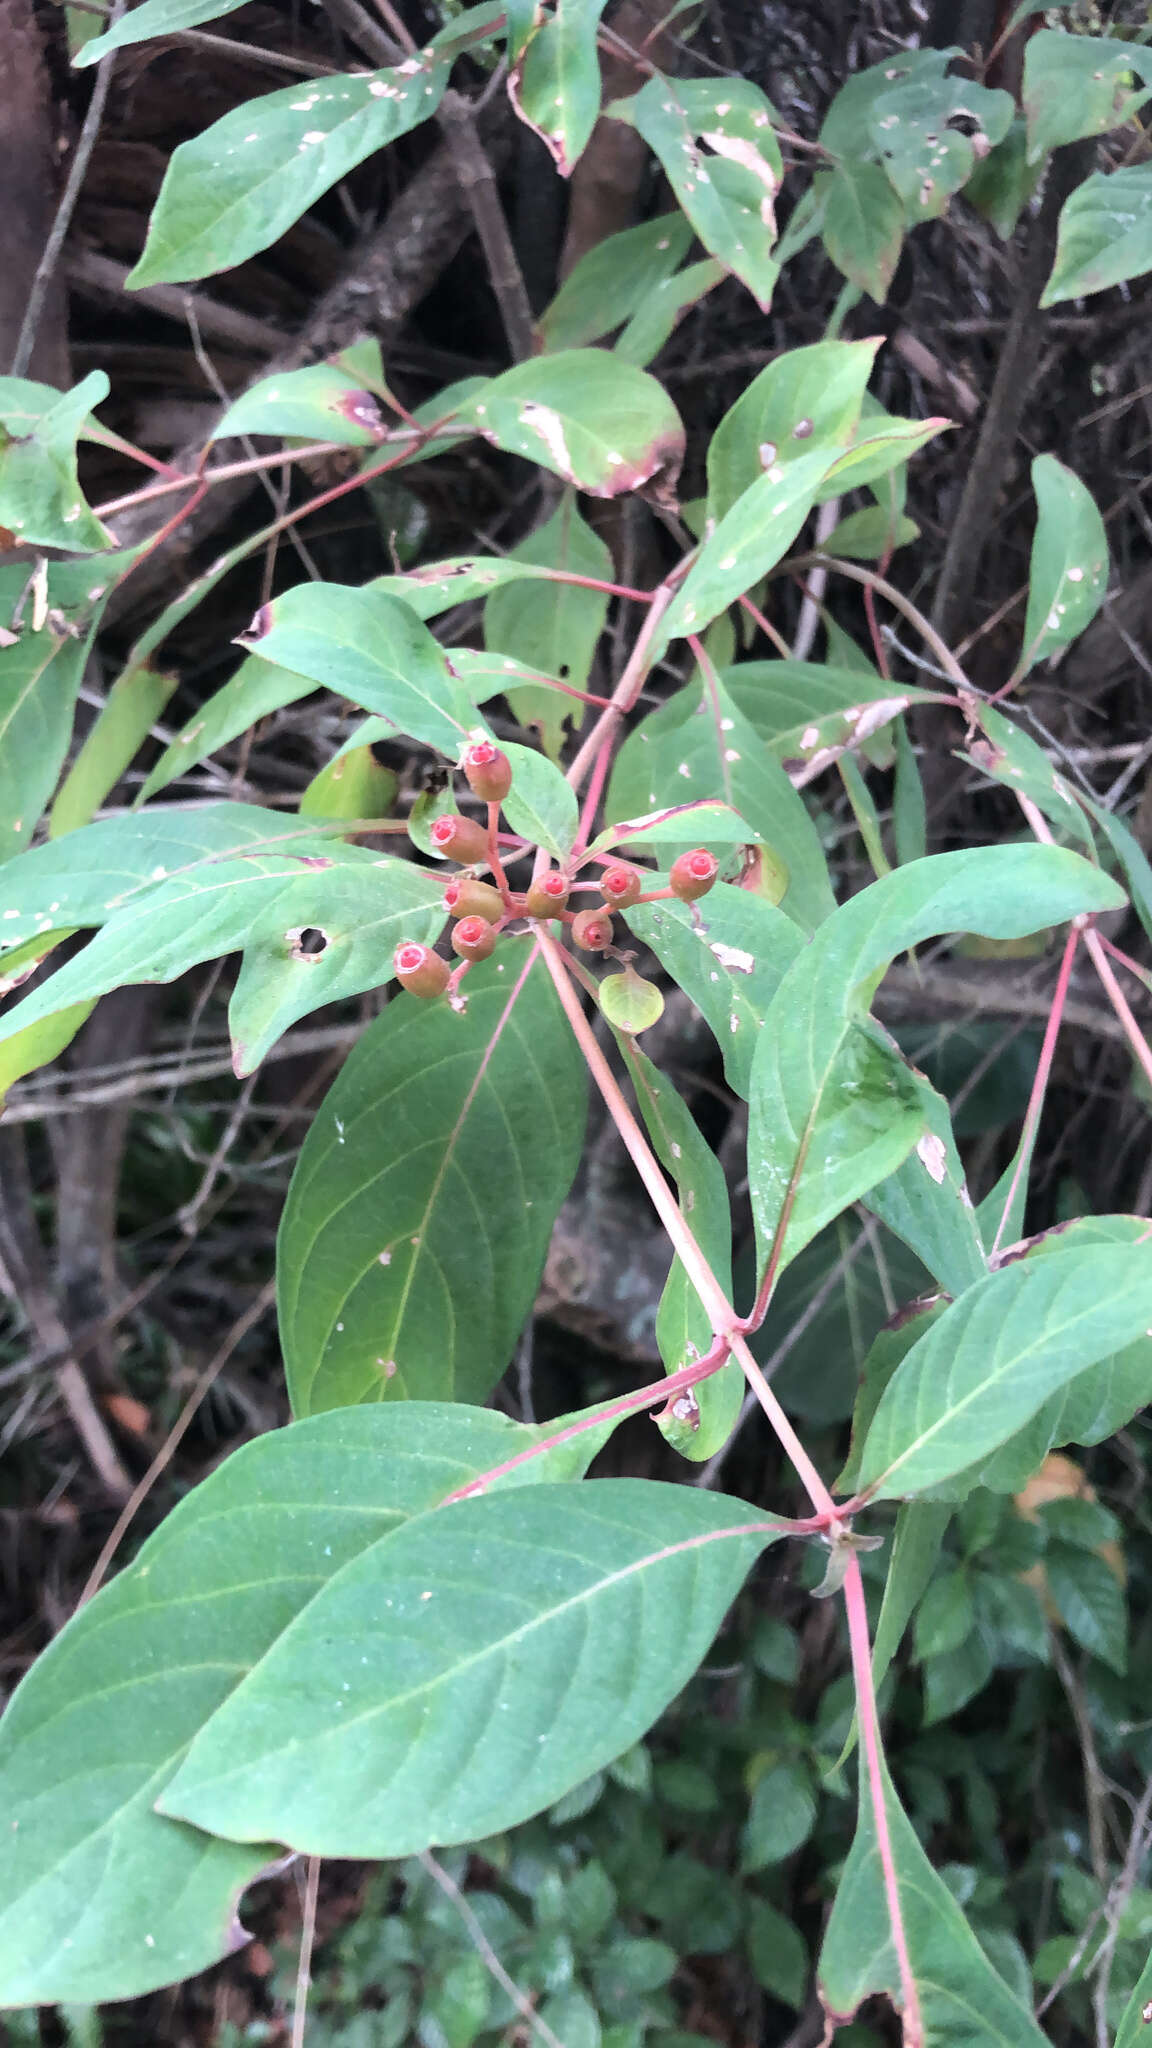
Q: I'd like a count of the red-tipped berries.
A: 9